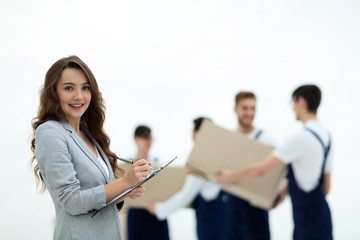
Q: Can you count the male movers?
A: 4